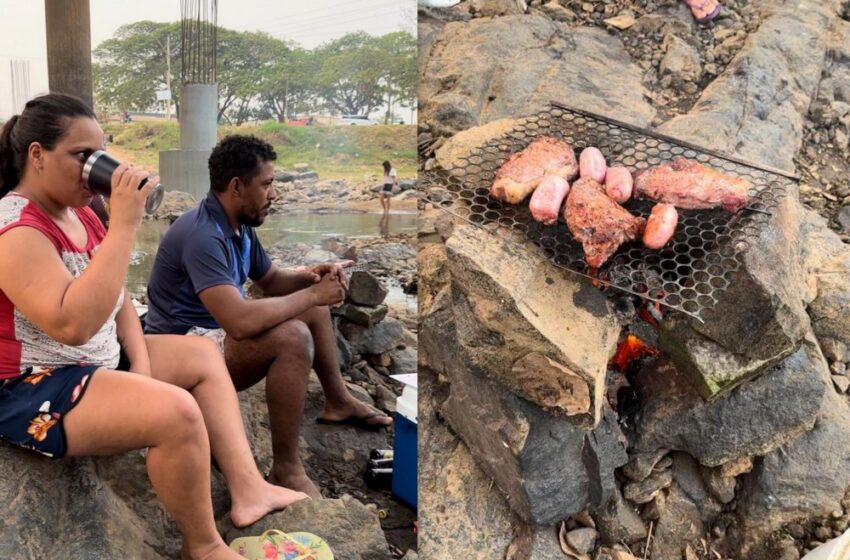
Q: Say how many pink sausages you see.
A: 4